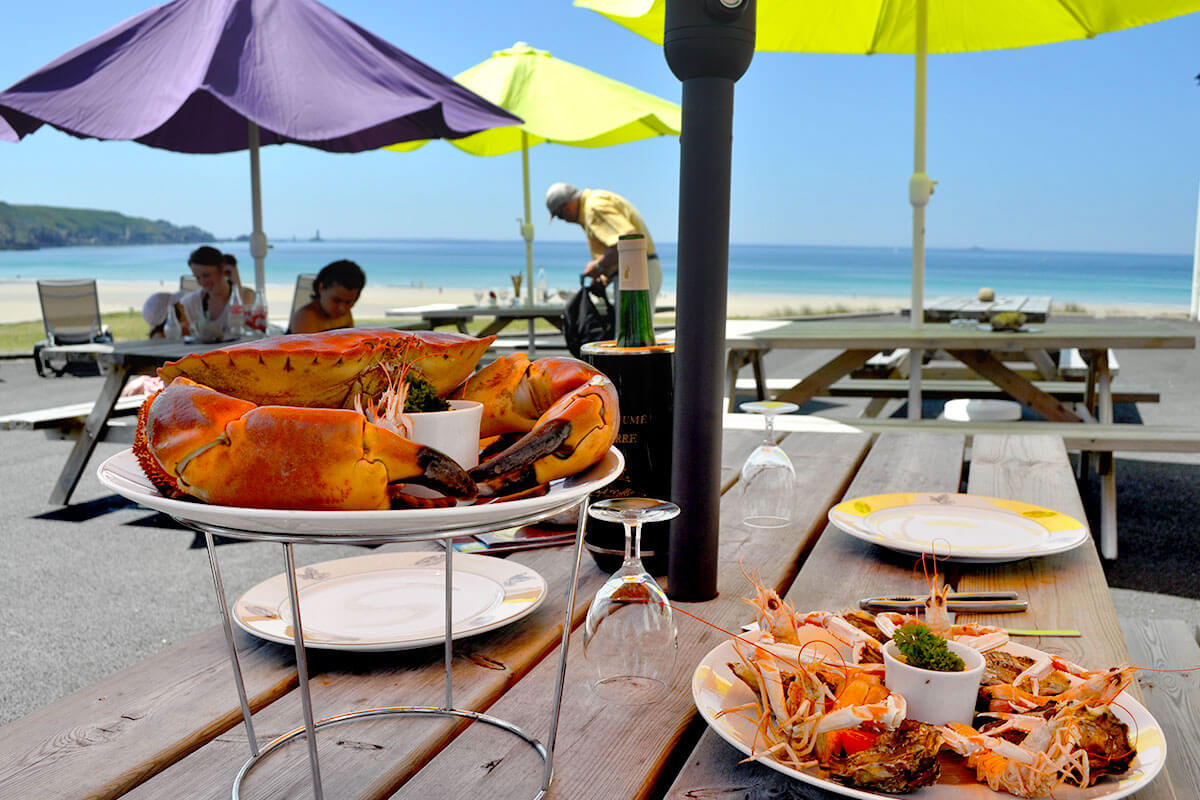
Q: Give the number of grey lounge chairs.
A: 3